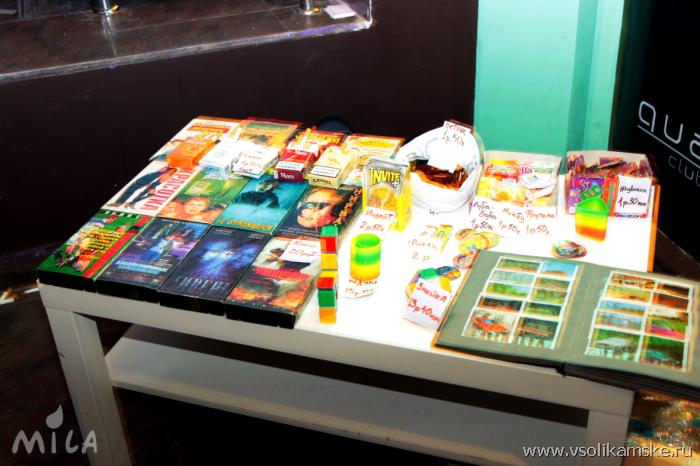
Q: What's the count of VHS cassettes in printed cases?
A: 12